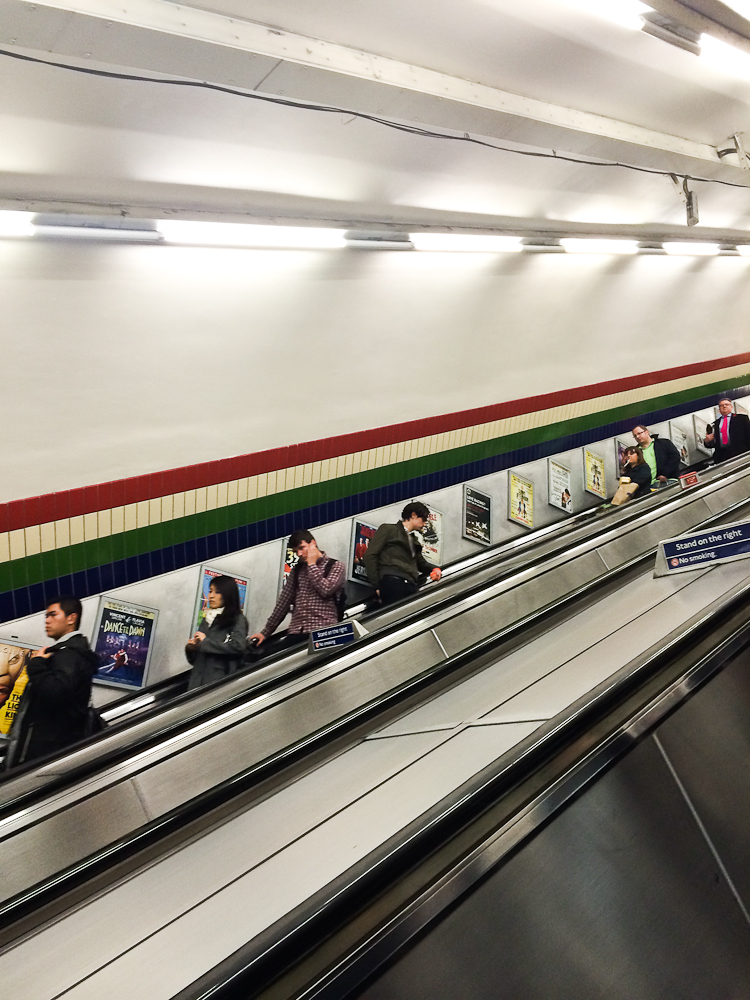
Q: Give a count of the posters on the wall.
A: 15